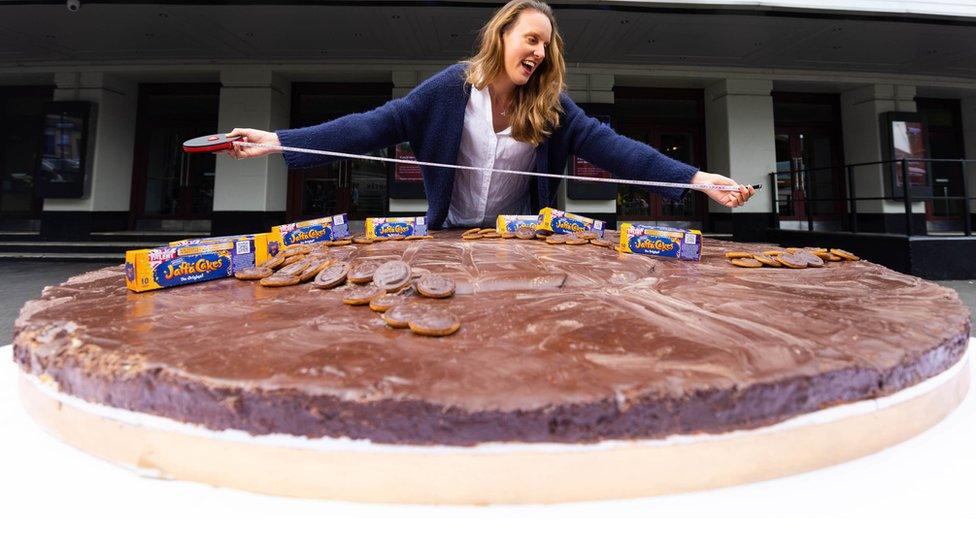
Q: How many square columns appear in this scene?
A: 6